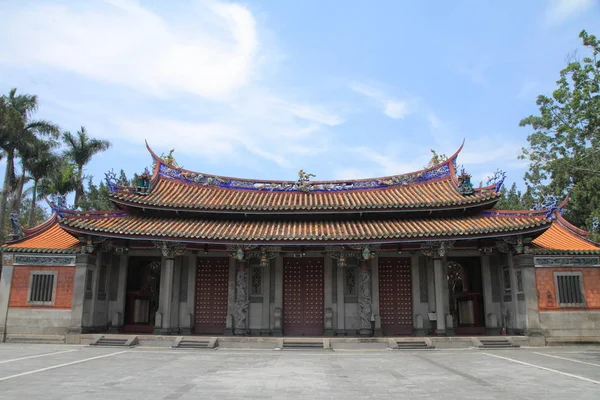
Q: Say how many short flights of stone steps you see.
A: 5